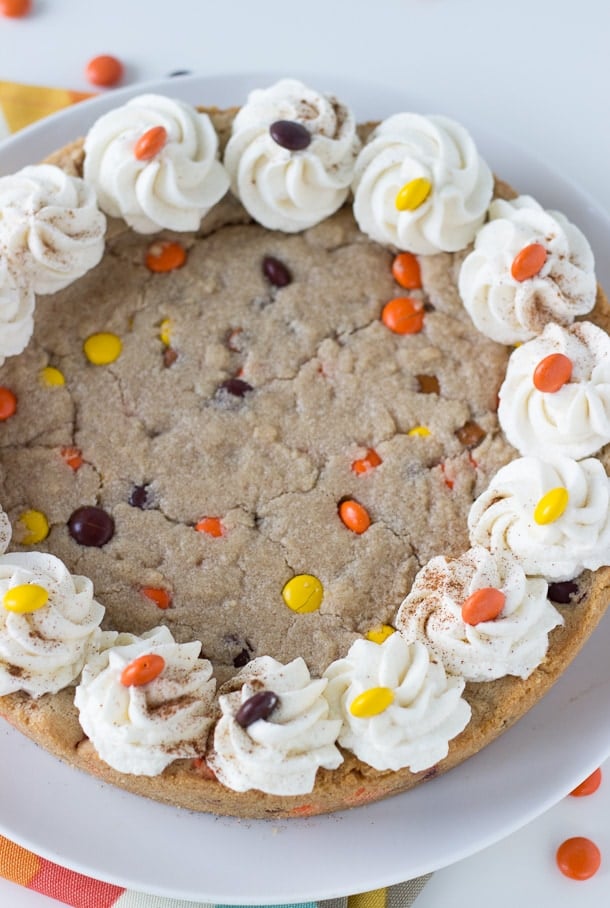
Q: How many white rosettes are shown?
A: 14